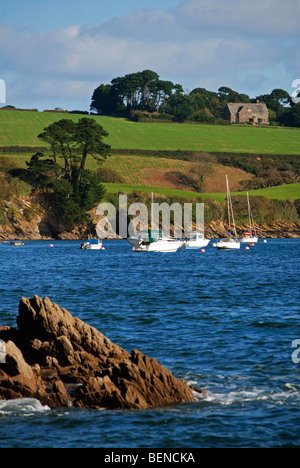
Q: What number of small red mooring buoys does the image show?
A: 5